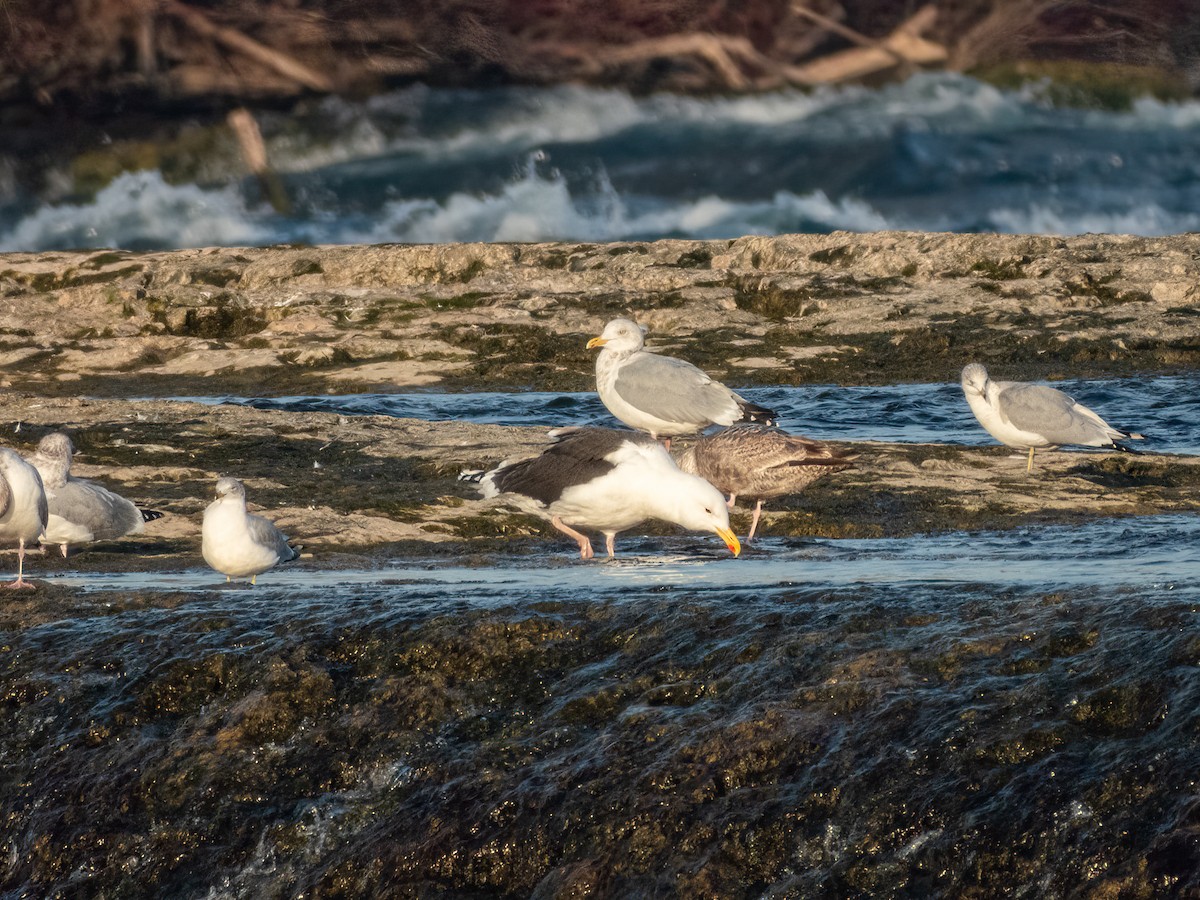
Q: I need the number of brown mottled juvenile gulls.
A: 1